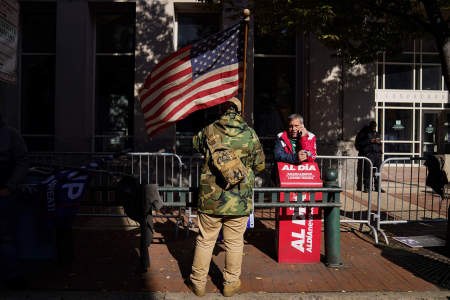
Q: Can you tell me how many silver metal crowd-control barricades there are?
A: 3